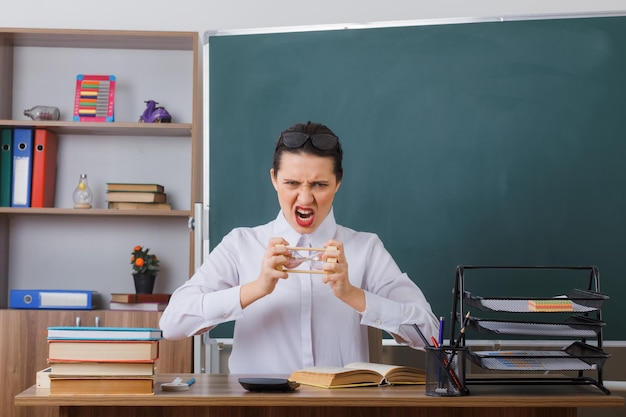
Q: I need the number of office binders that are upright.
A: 3